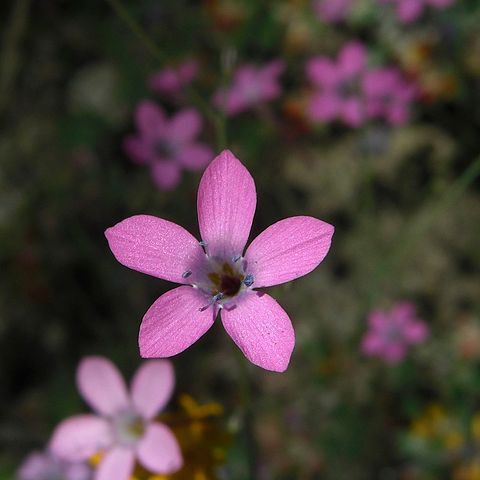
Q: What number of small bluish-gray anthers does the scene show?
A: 5